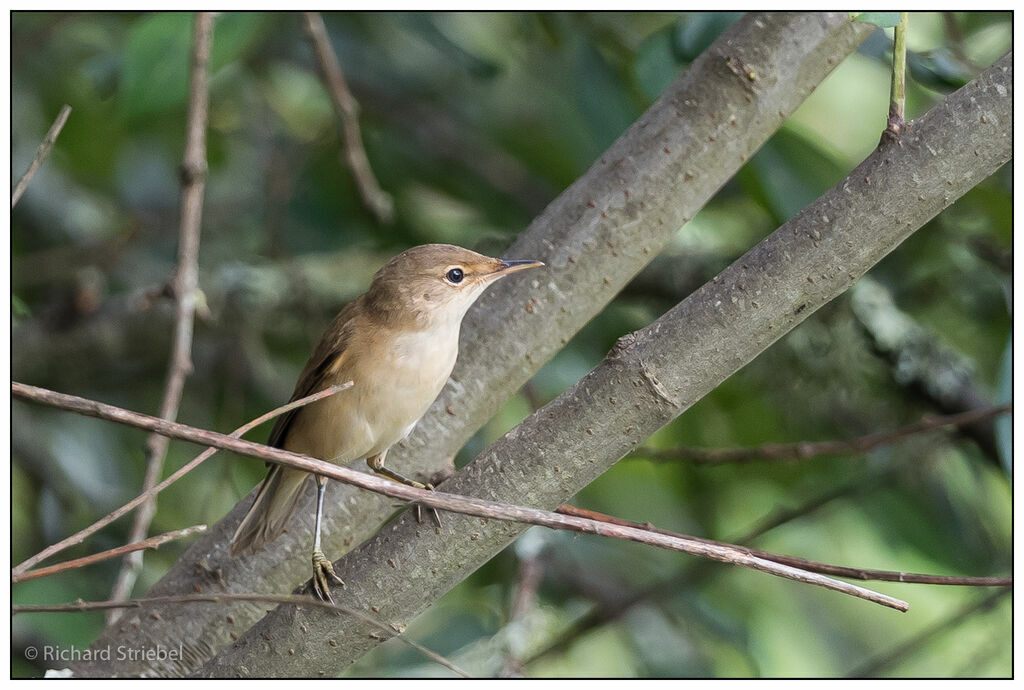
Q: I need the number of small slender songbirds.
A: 1